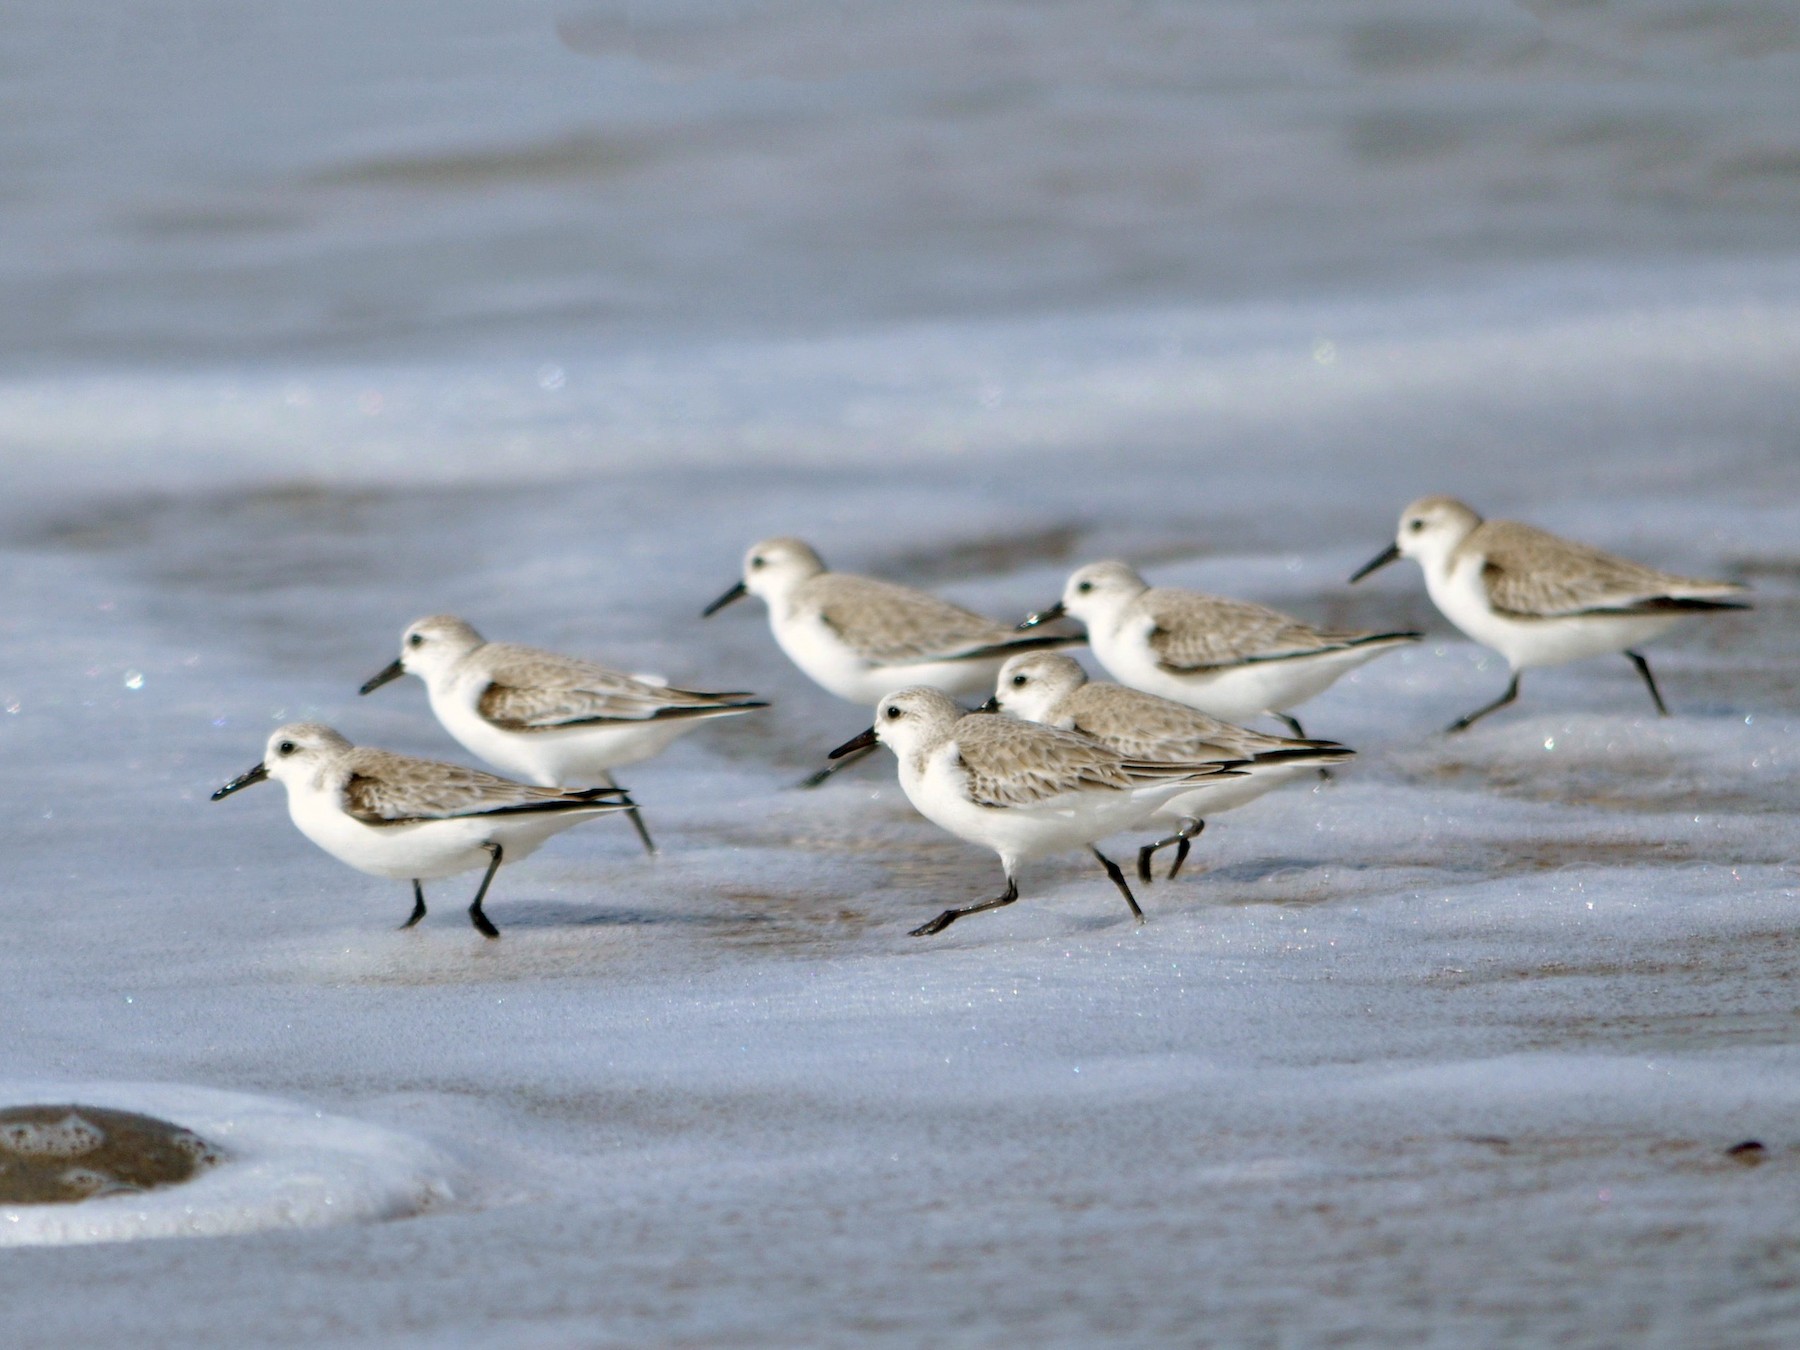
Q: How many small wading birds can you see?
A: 7